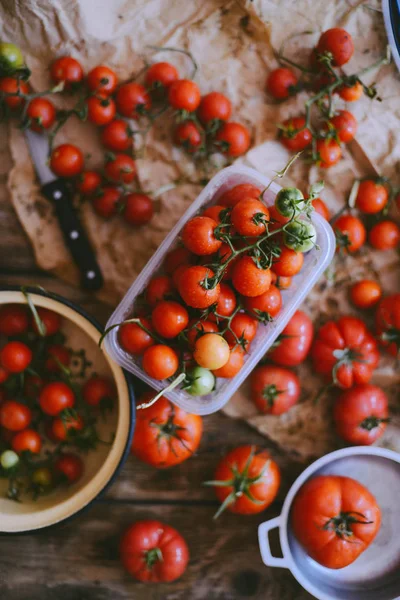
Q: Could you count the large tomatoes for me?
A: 9